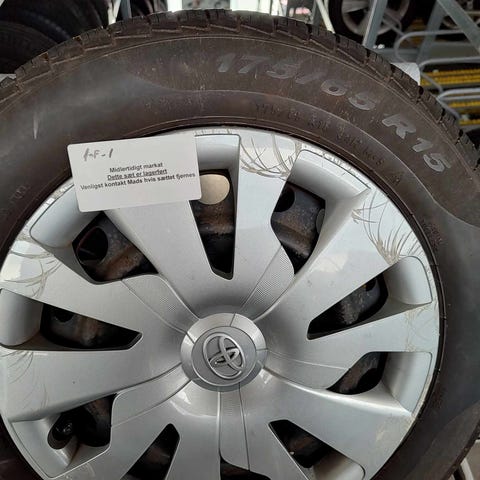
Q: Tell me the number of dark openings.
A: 10